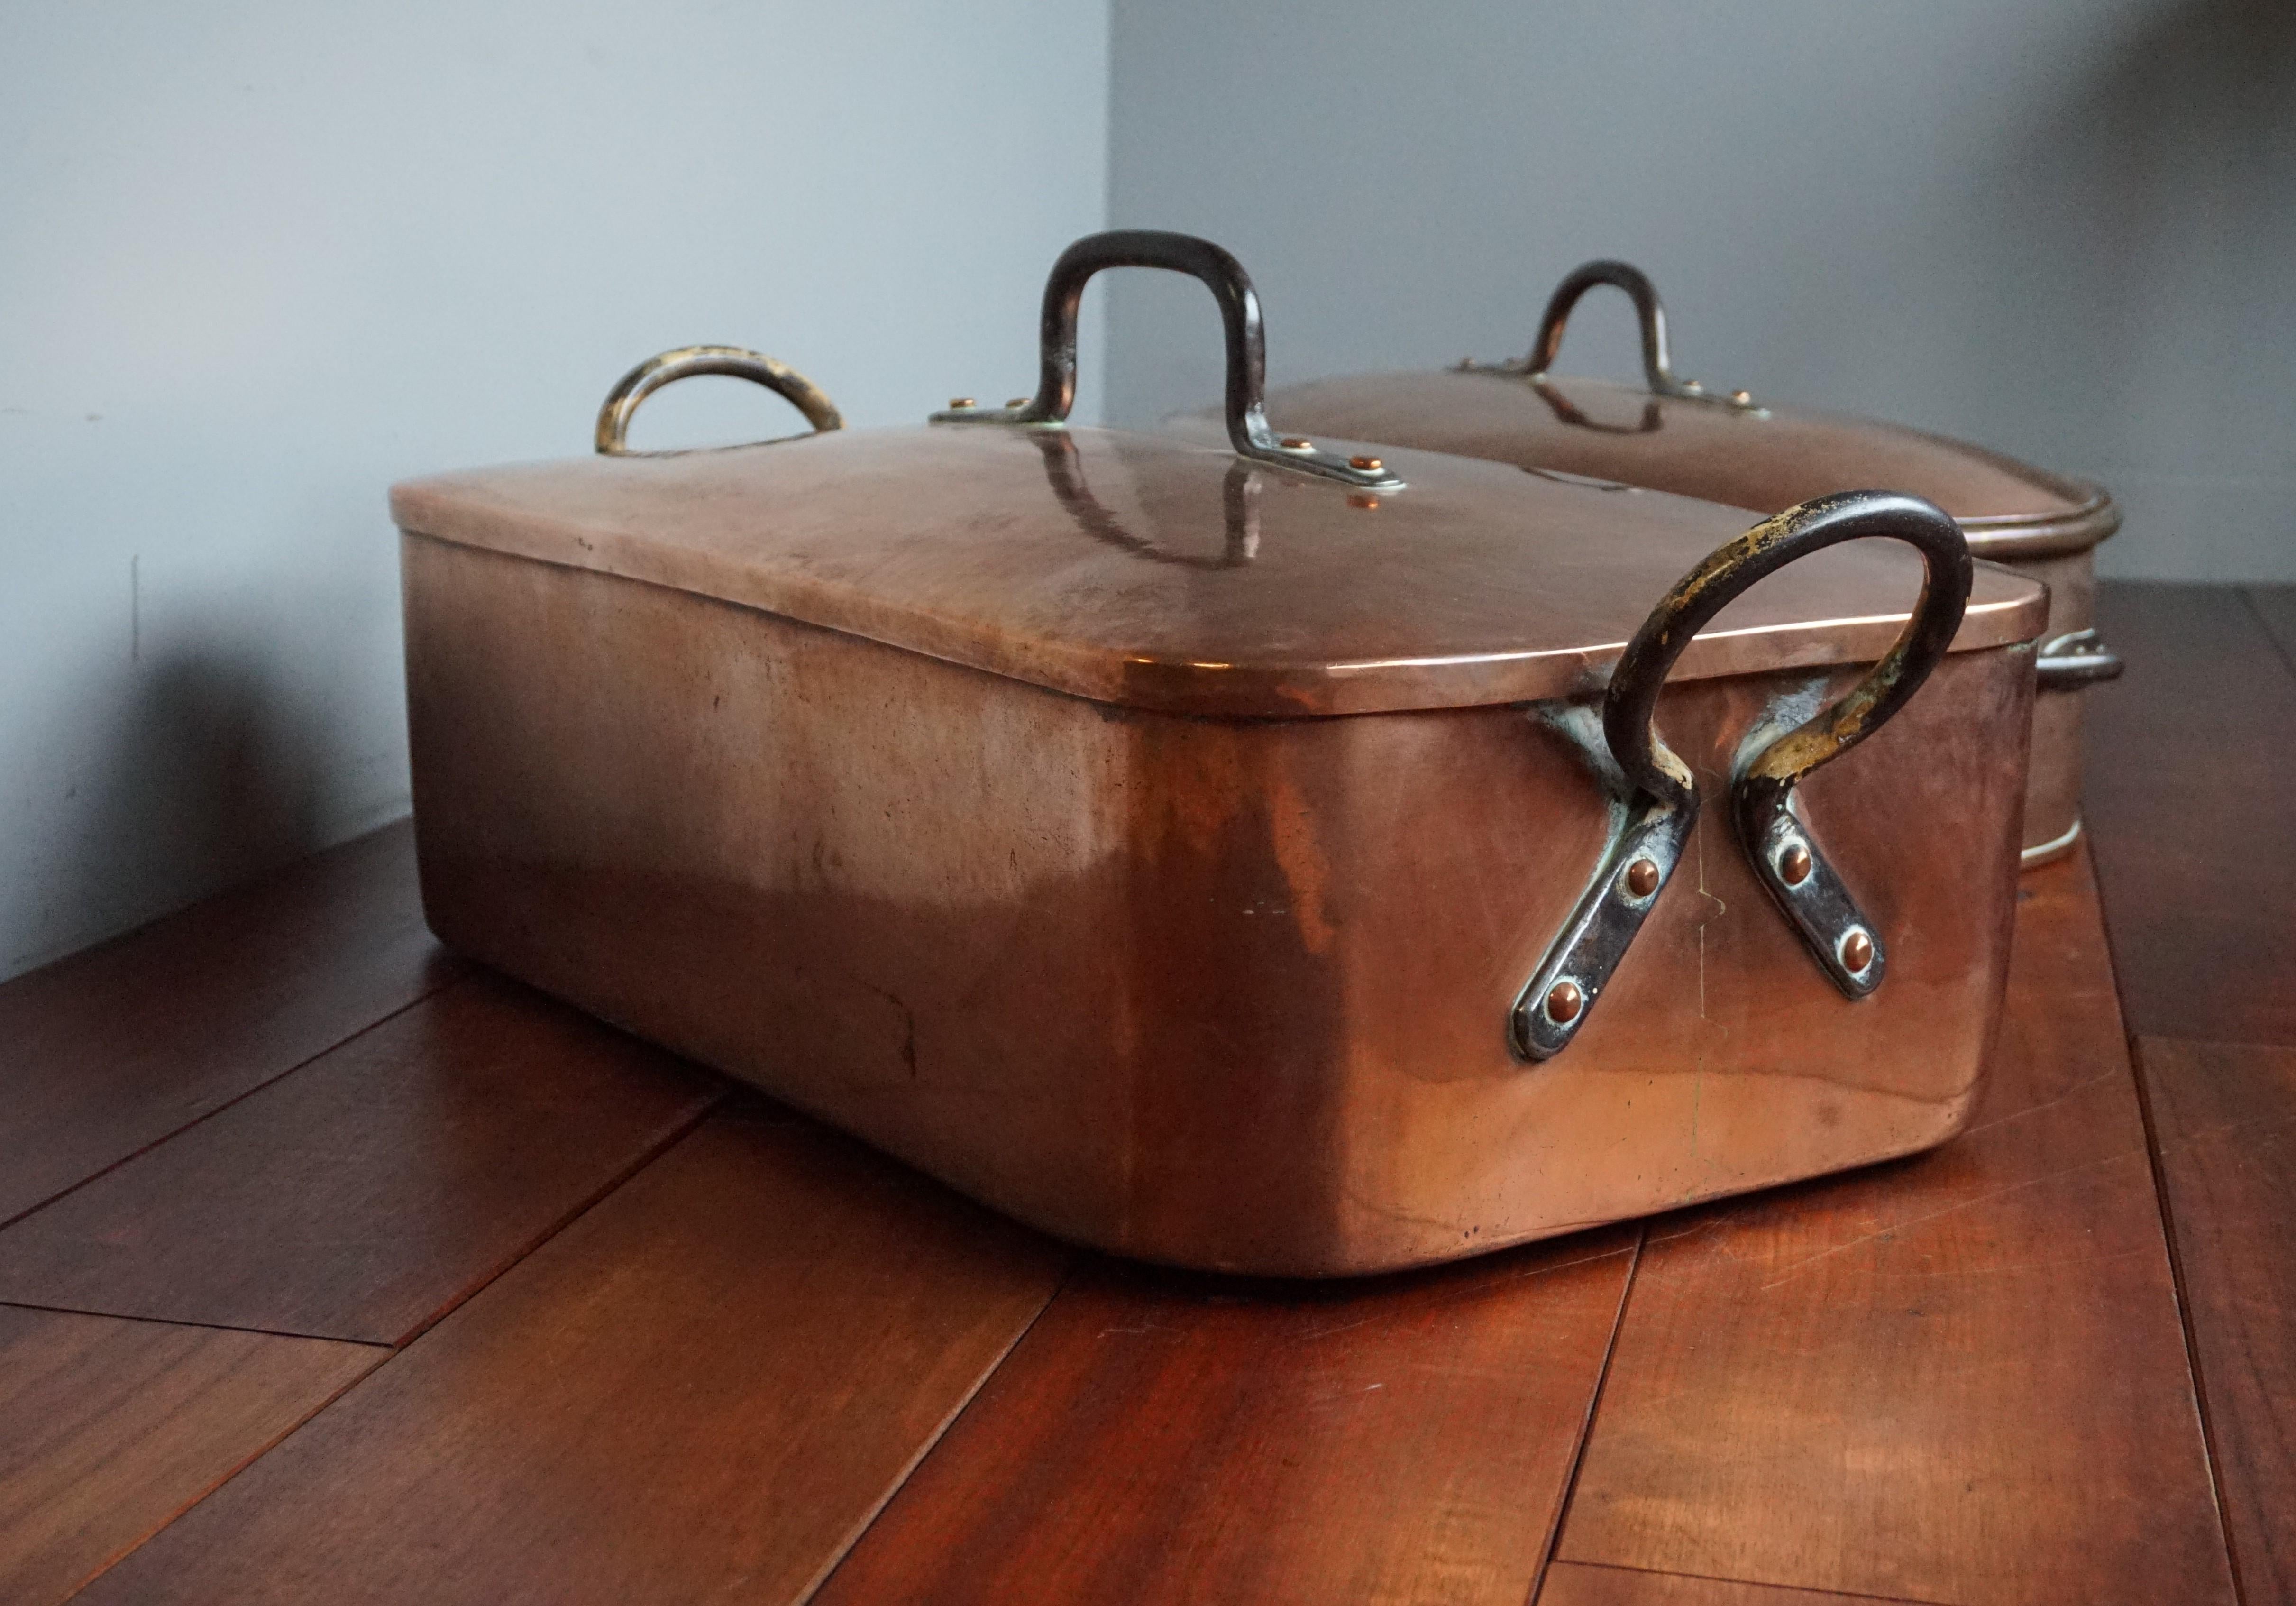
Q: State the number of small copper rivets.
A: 12